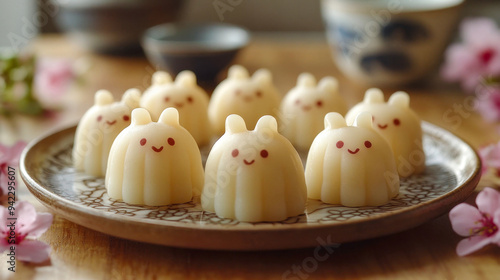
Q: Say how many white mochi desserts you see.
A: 8